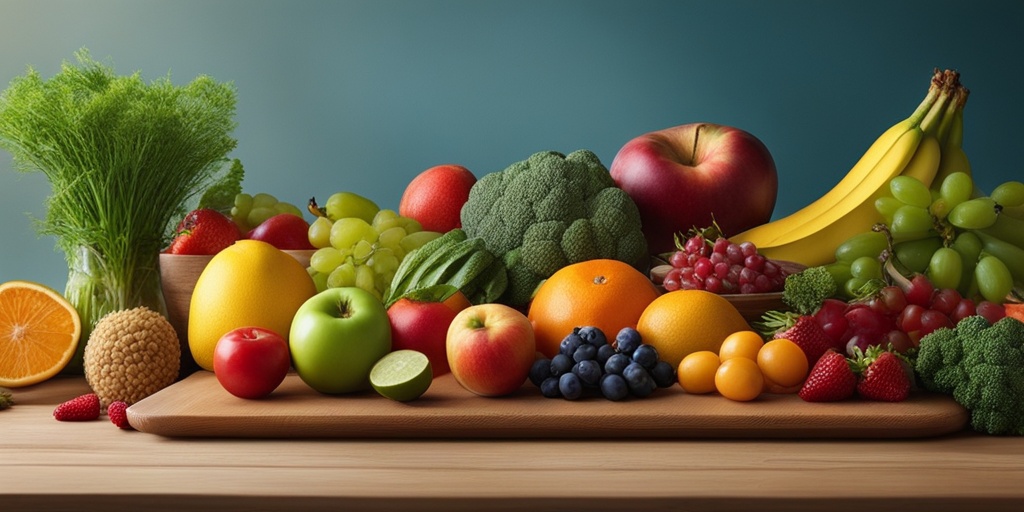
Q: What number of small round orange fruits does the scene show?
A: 4